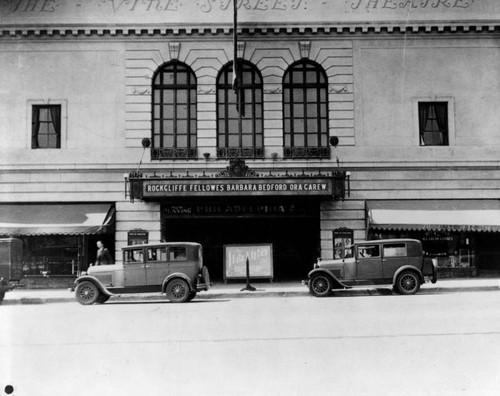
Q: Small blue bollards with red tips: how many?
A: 0